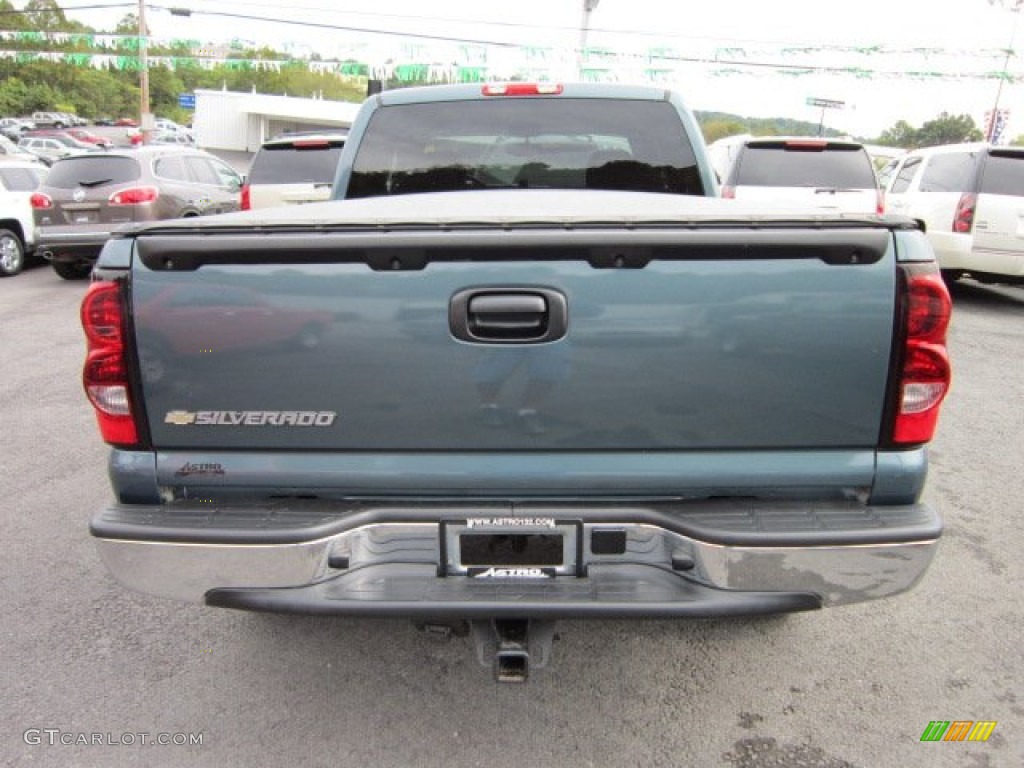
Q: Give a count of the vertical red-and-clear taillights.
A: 2